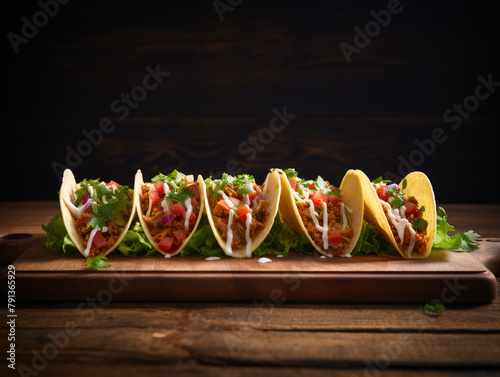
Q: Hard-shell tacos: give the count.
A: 5